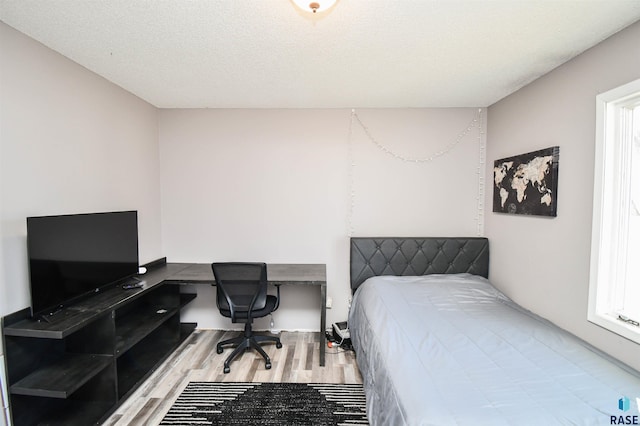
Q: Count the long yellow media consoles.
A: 0